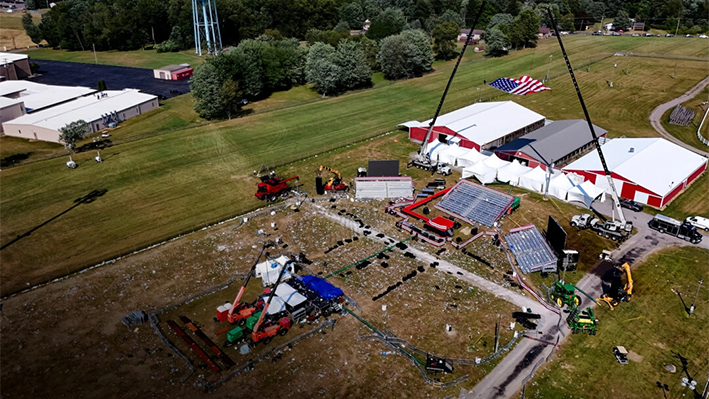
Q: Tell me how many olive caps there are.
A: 0